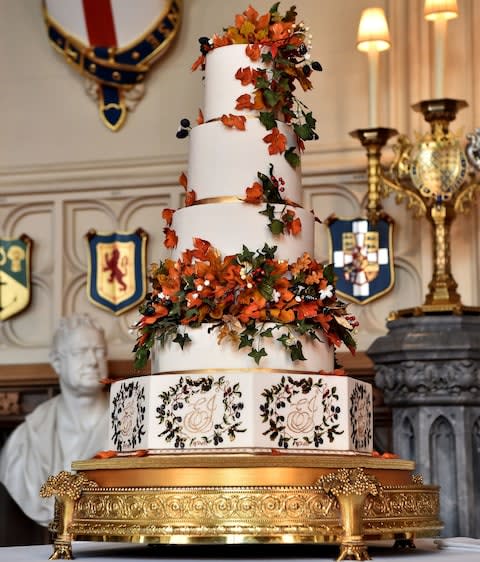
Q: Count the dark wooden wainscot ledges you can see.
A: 1